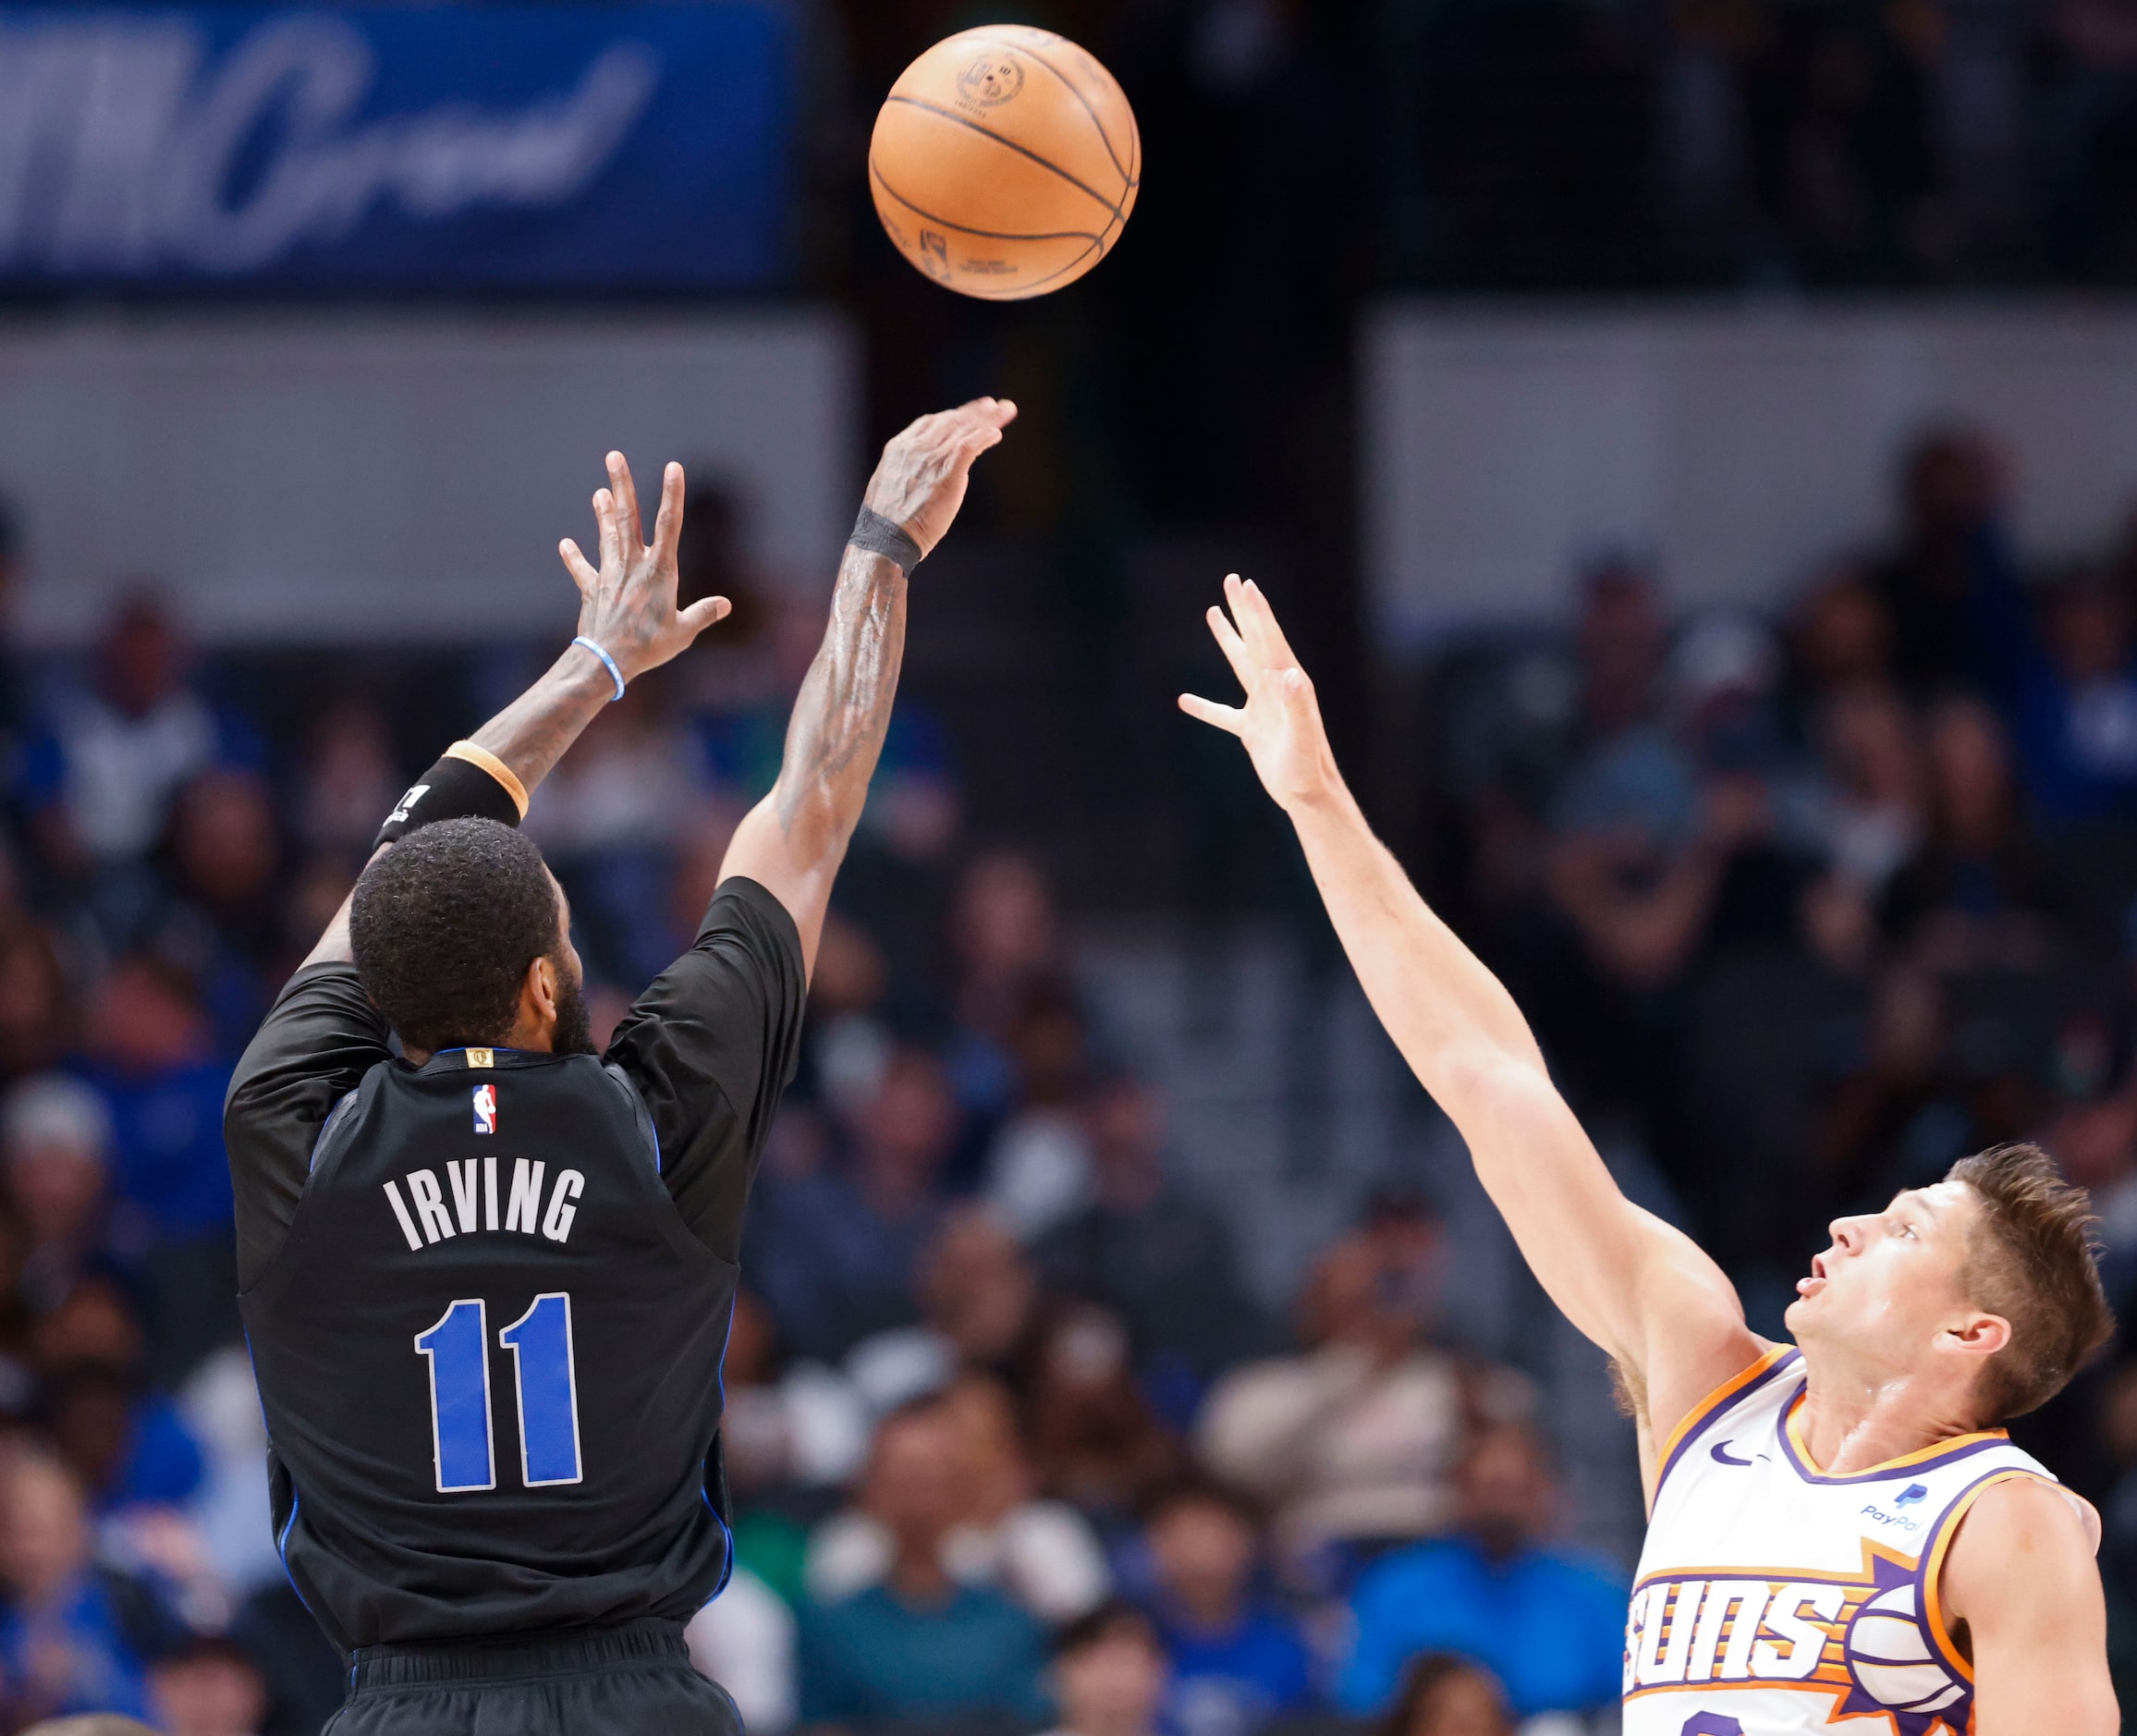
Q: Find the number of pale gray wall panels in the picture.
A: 2